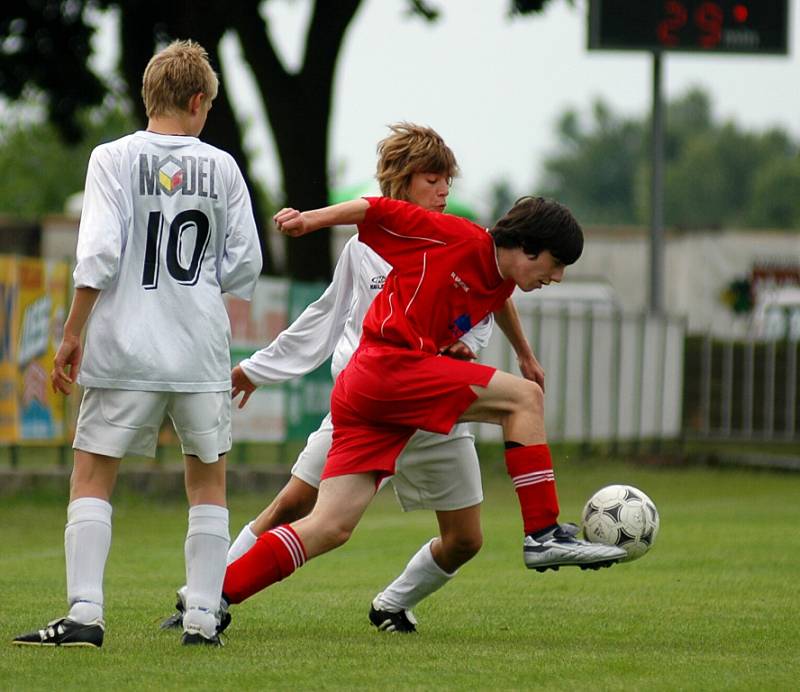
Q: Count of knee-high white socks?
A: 4